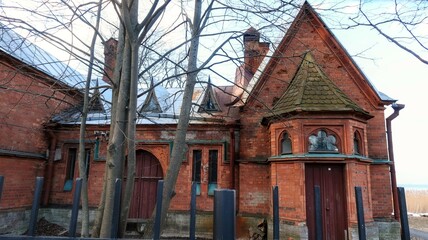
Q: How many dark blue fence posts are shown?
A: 11